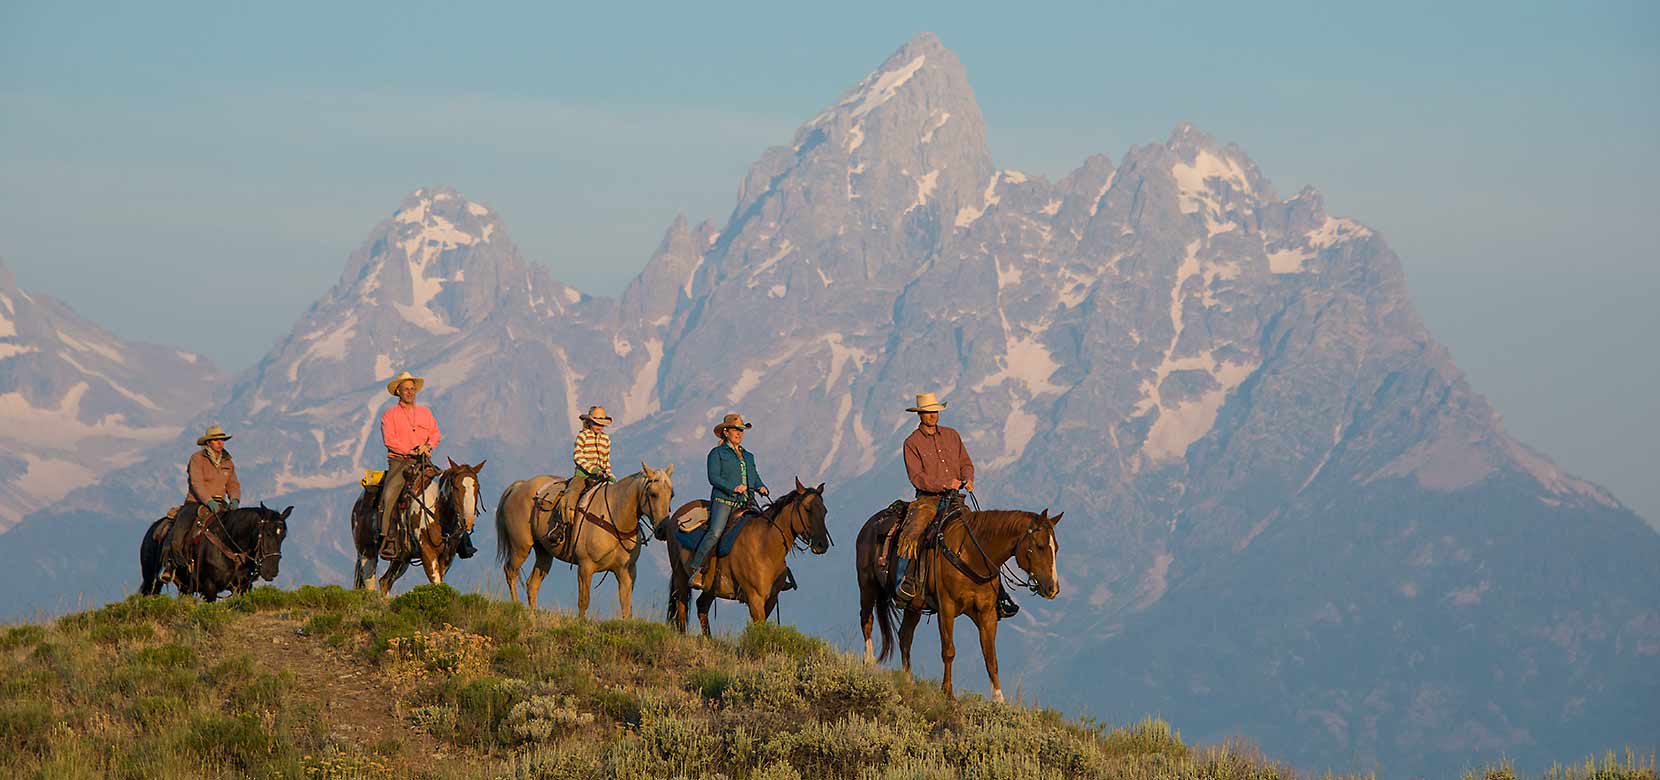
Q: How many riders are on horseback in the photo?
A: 5